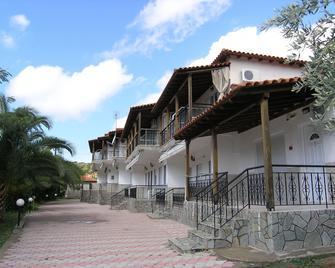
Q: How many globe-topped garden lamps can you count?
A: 4